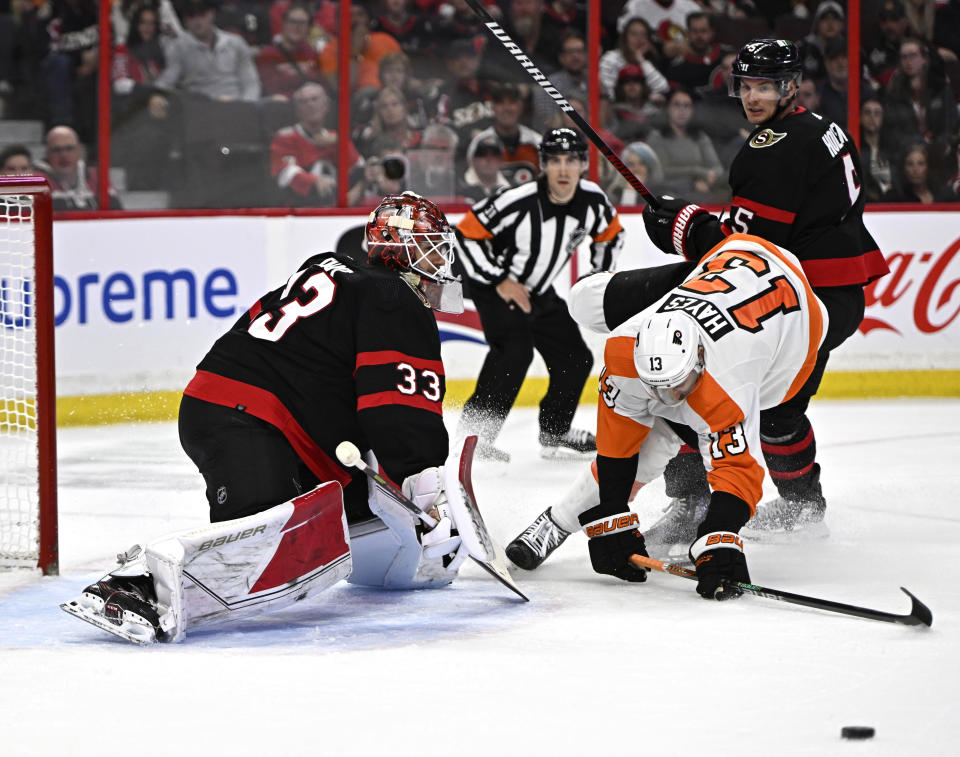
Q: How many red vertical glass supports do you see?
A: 4